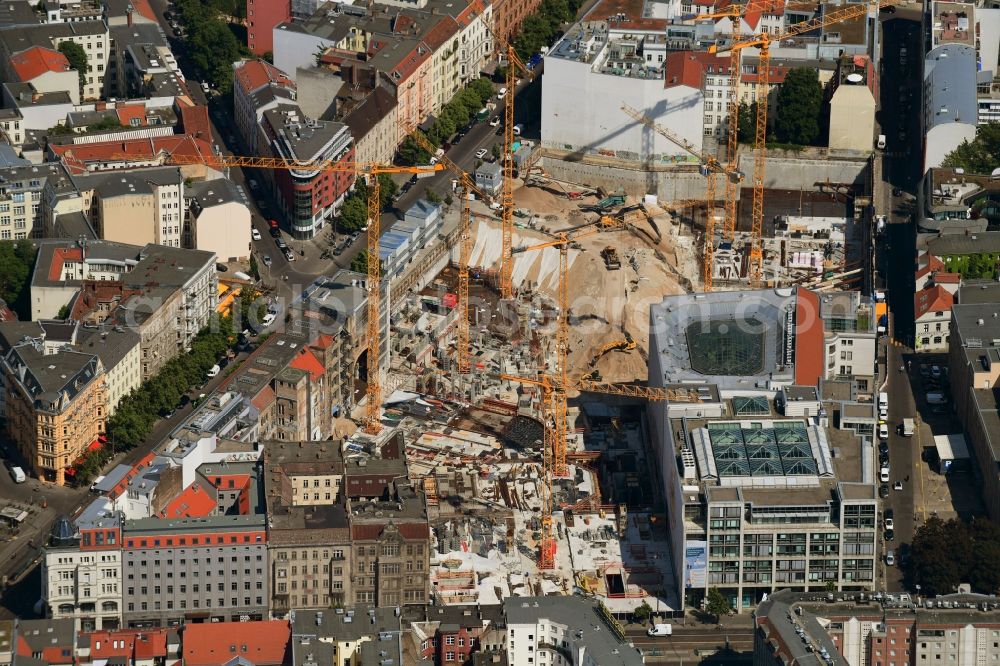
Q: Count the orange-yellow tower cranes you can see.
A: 8